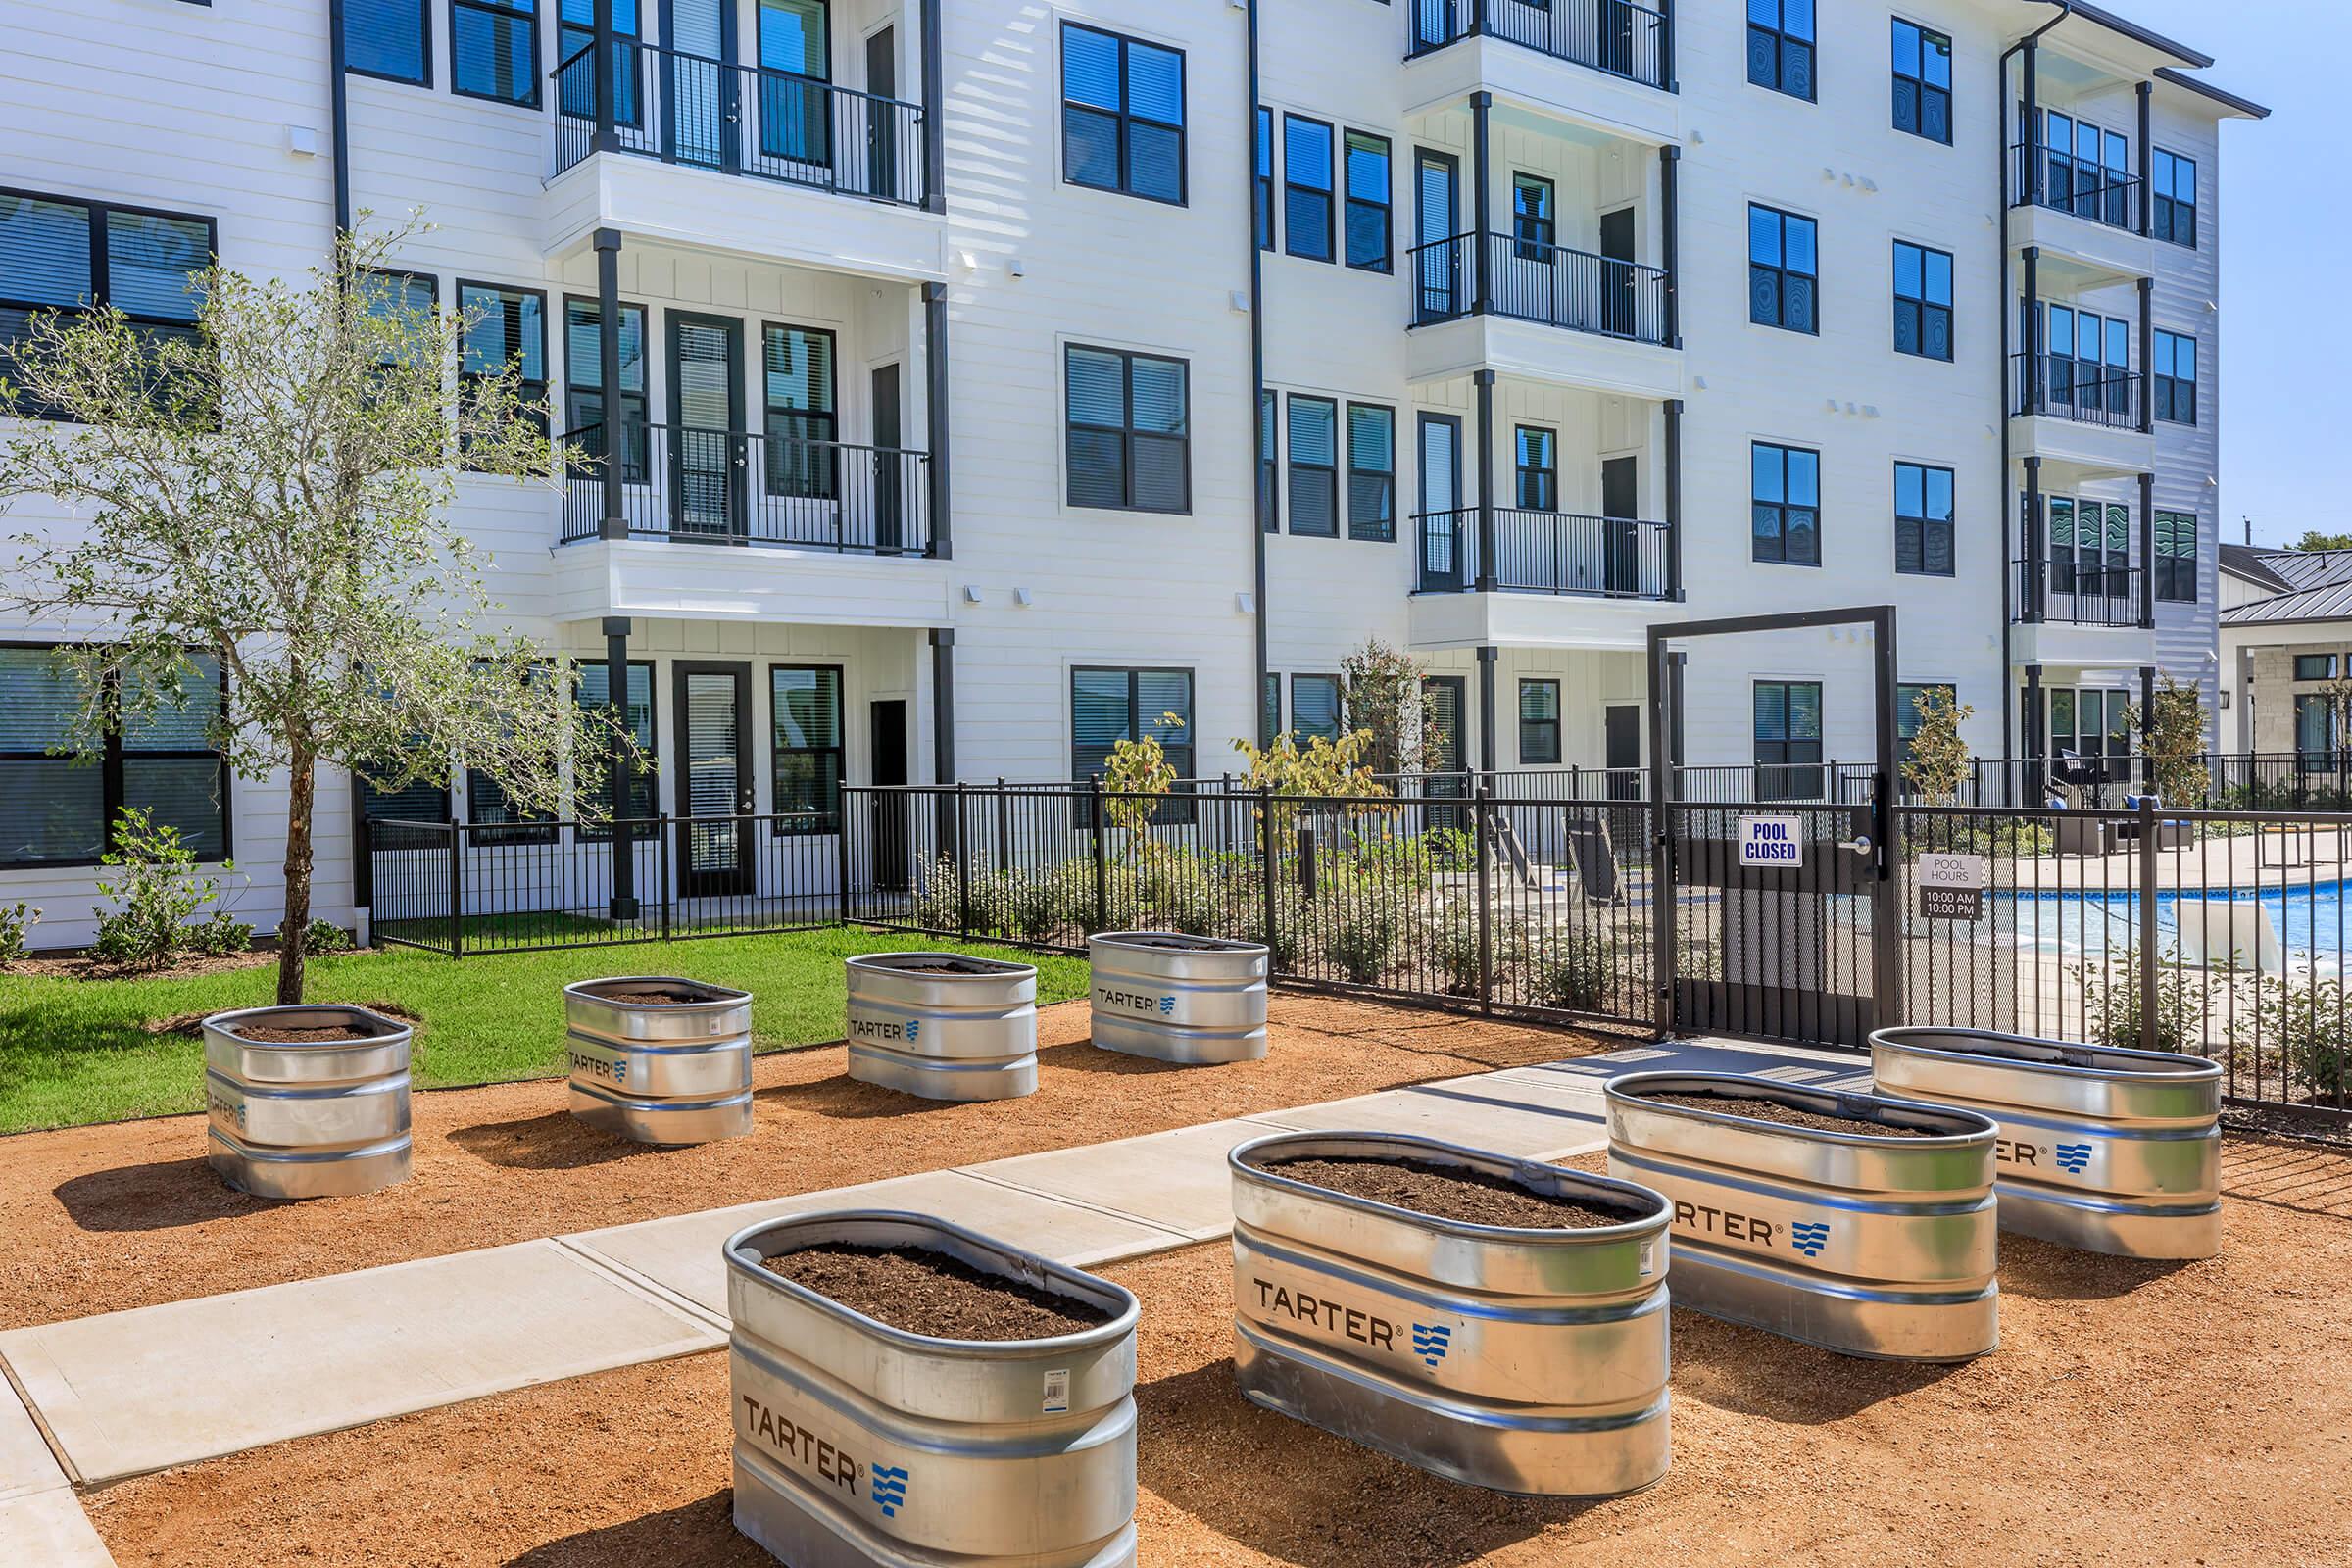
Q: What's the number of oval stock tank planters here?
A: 8